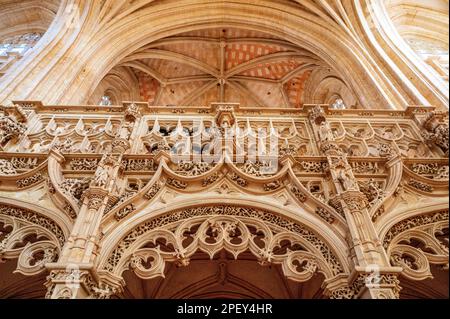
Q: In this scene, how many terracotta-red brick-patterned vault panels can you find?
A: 4